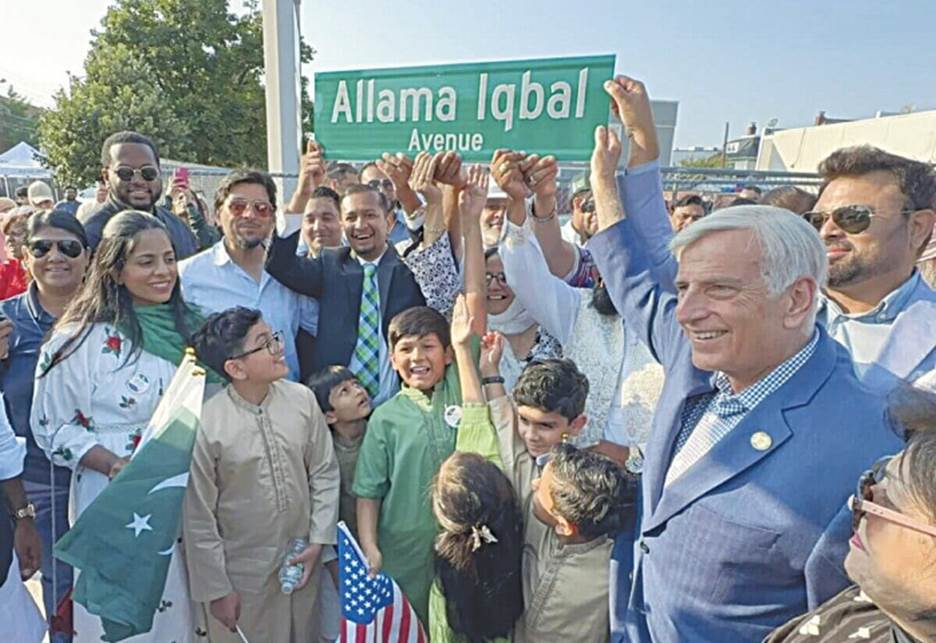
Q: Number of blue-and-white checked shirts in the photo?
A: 1